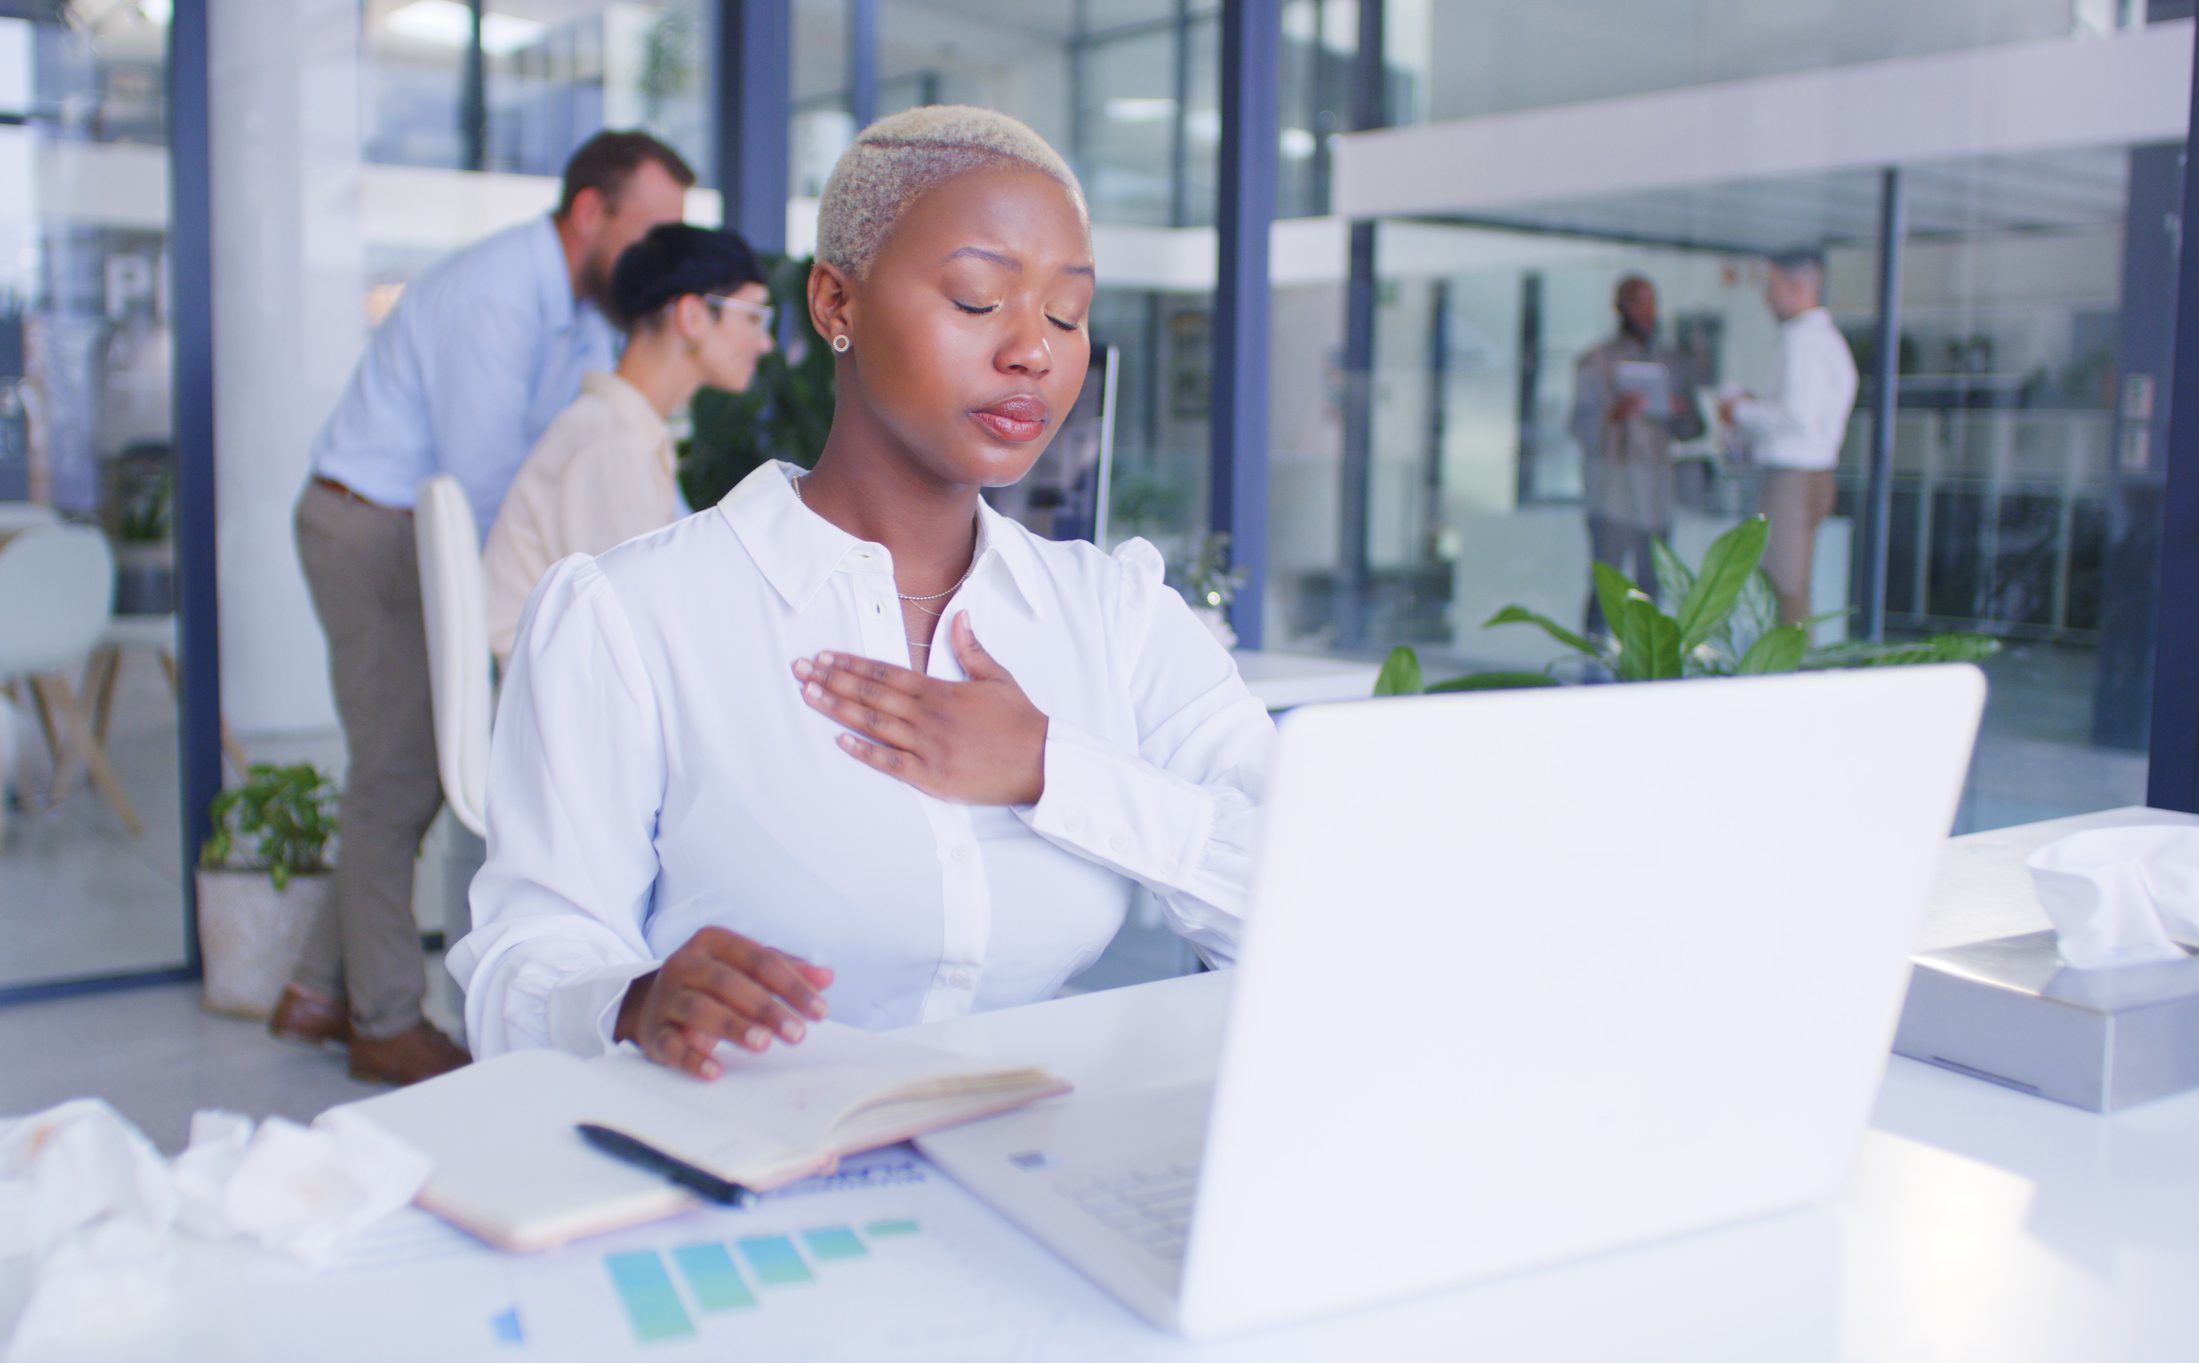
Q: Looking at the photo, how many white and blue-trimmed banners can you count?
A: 0